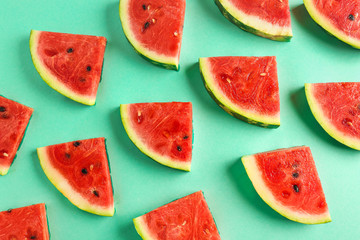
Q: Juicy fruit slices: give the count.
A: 12